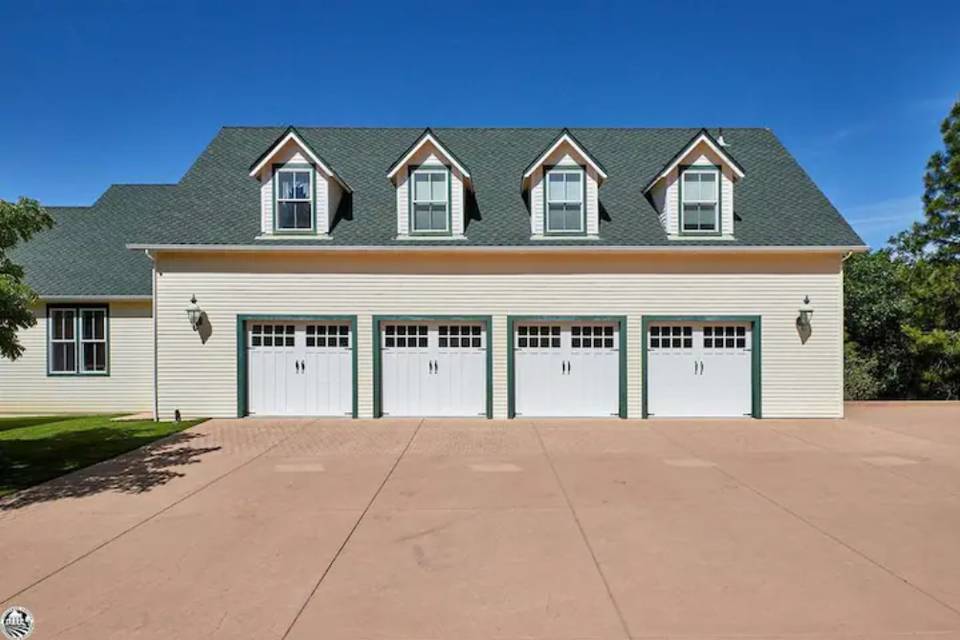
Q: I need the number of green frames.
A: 9